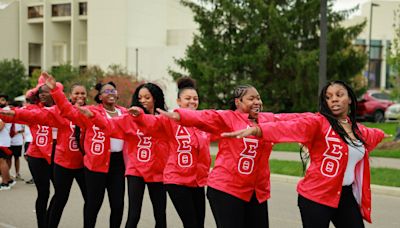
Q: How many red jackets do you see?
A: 7